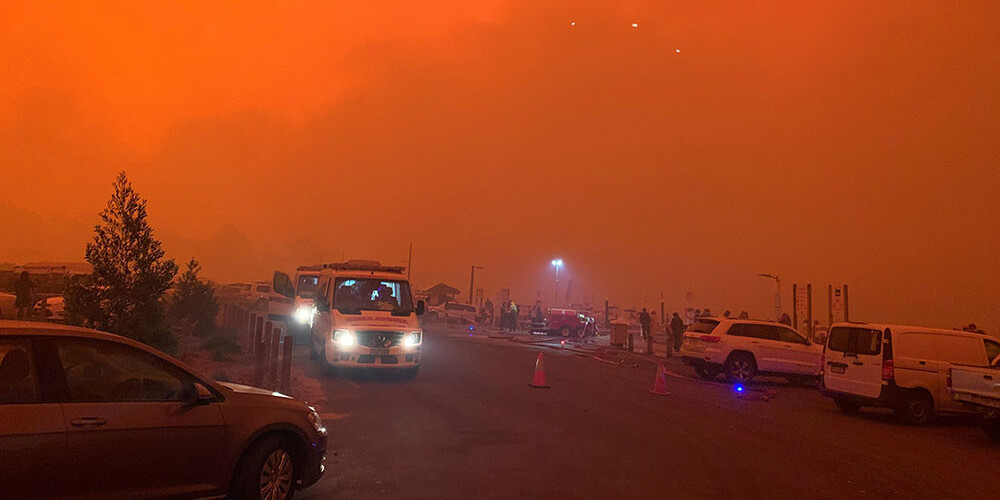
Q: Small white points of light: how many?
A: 3